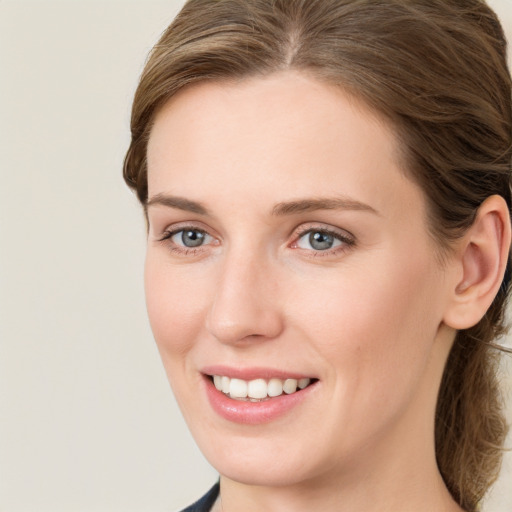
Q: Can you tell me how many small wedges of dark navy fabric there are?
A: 1